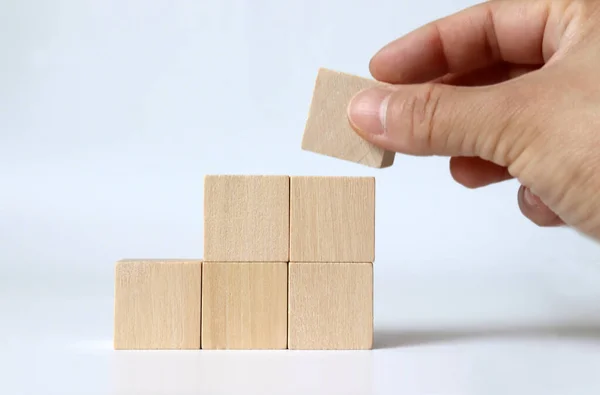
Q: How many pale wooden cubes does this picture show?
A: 6